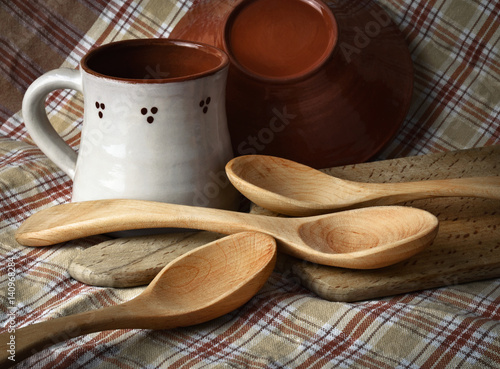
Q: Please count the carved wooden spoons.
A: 3